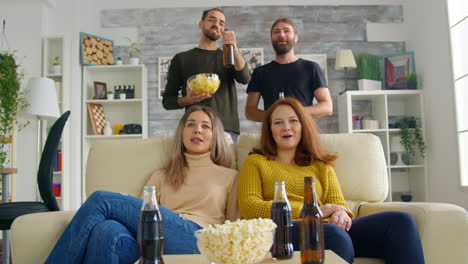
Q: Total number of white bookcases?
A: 3